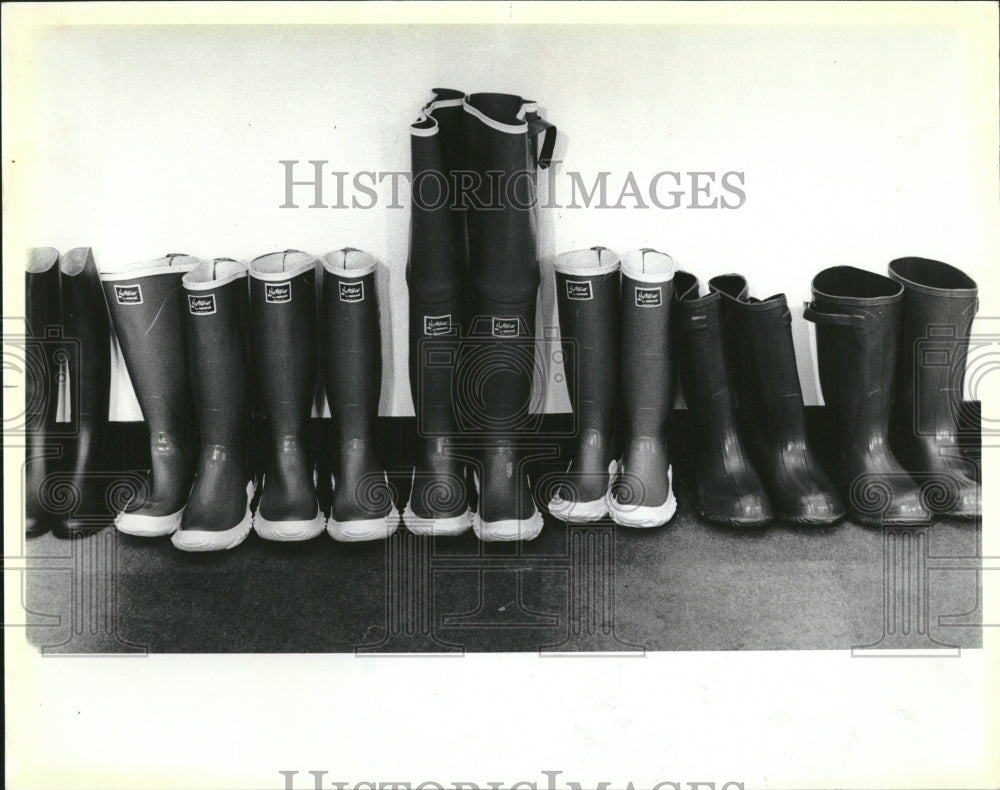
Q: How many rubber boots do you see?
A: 14